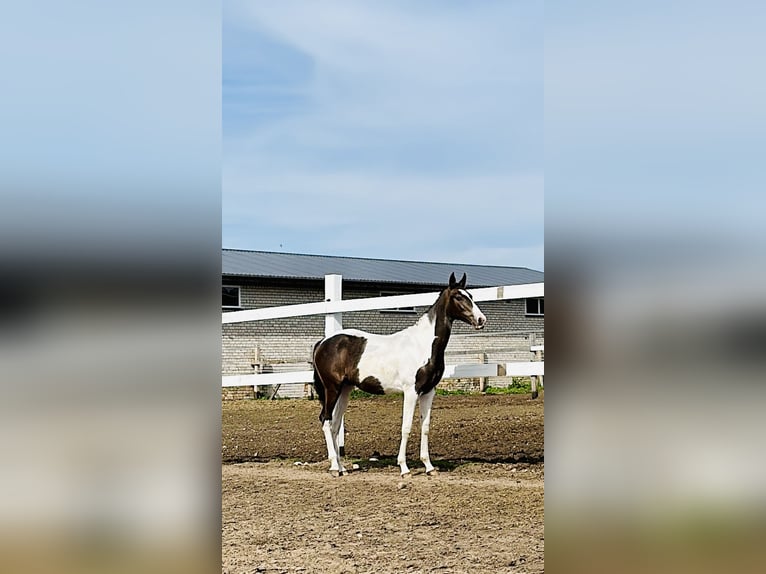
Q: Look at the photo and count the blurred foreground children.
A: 0